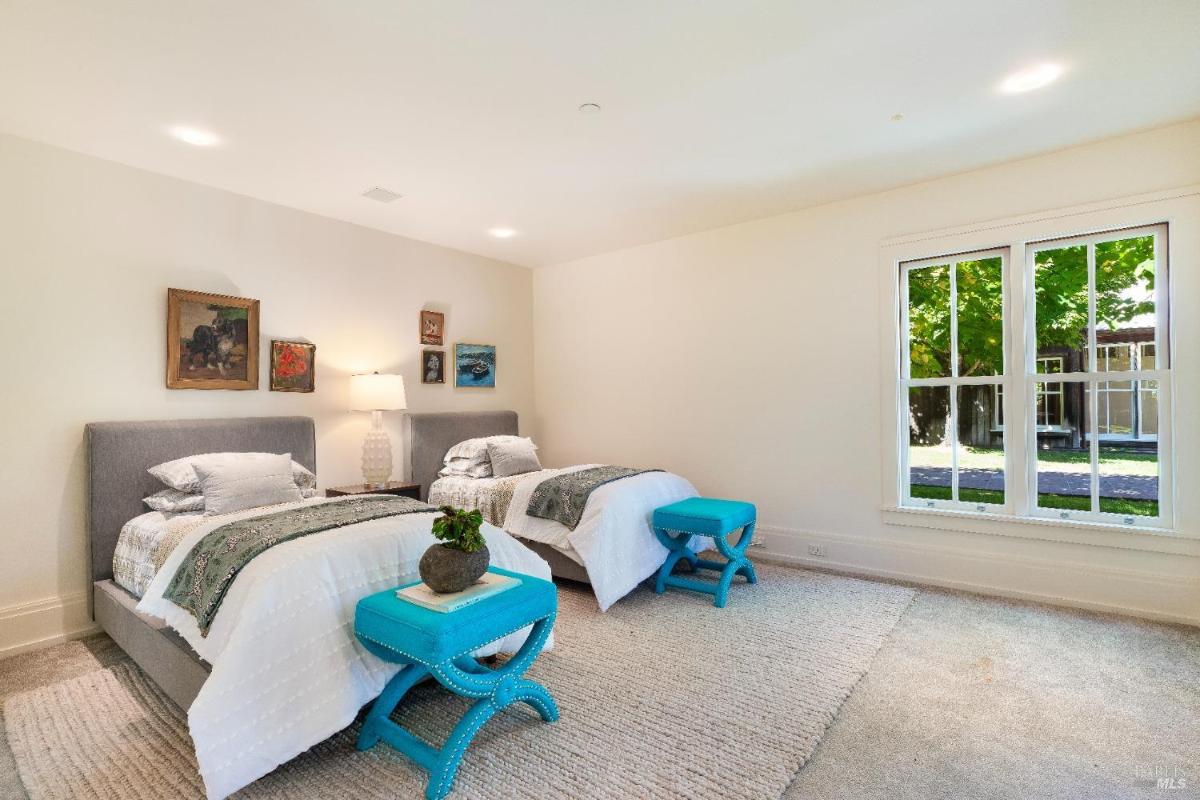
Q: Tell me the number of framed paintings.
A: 5